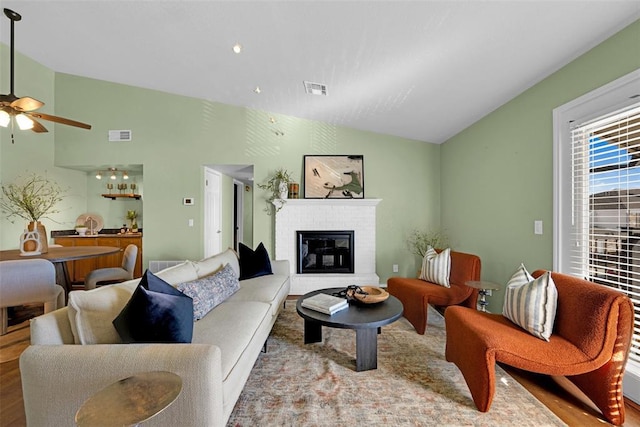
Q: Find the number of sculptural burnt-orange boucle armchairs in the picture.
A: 2